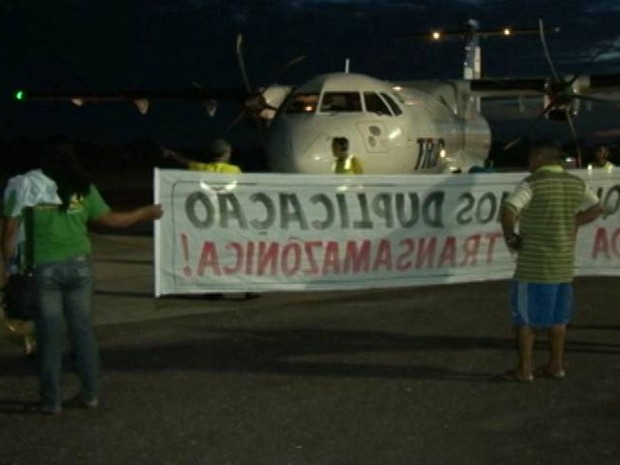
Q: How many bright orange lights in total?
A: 2